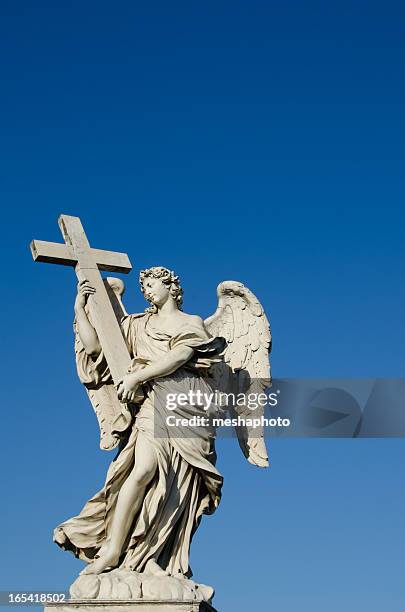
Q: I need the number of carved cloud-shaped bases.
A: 1